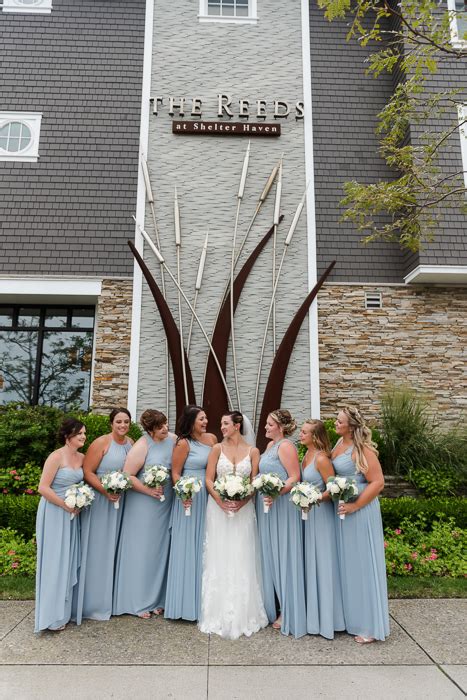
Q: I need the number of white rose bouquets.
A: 8